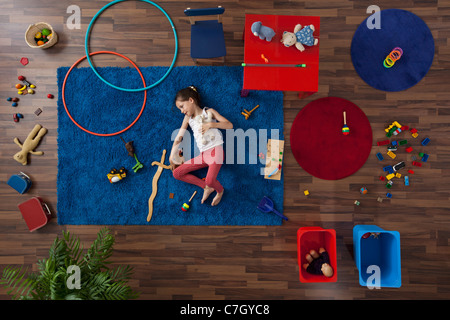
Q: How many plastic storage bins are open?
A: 2